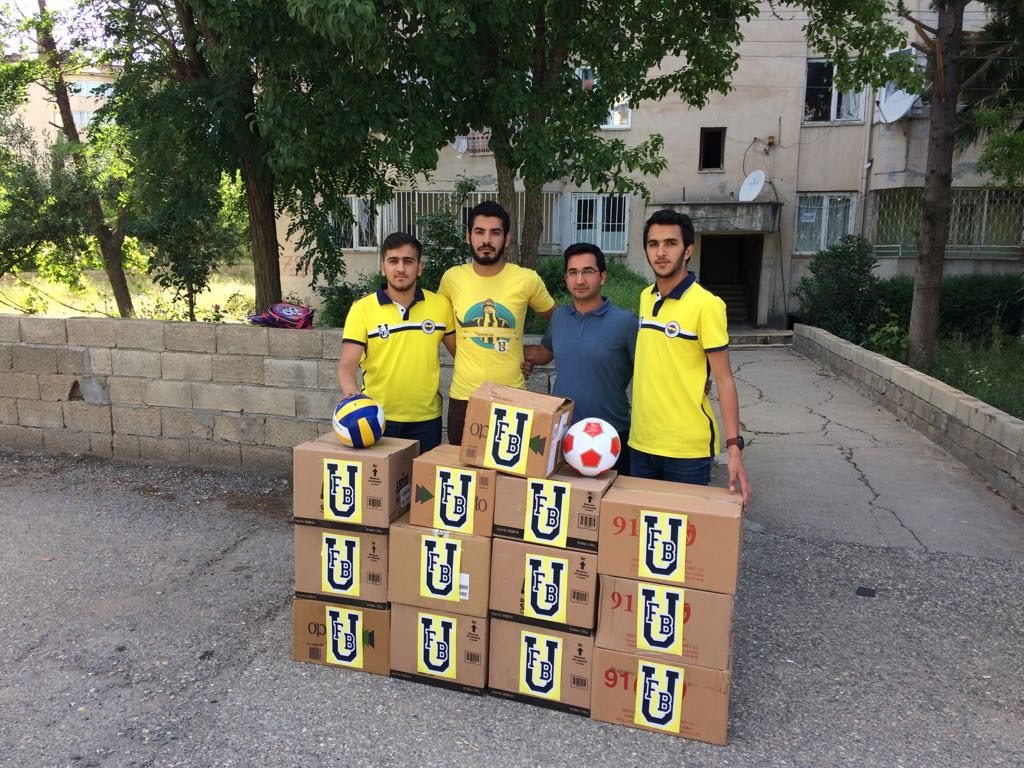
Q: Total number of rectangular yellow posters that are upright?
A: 13